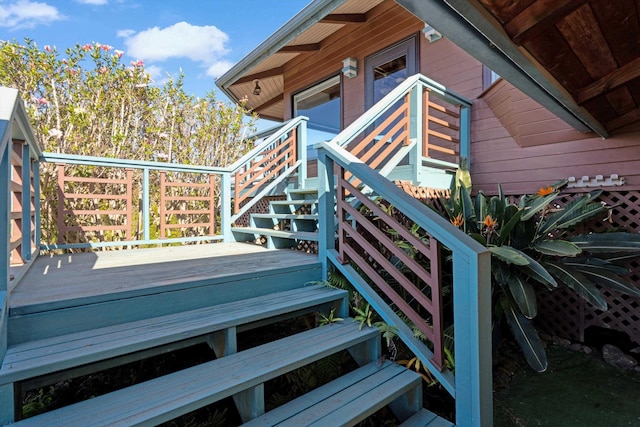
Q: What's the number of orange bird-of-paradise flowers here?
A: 3